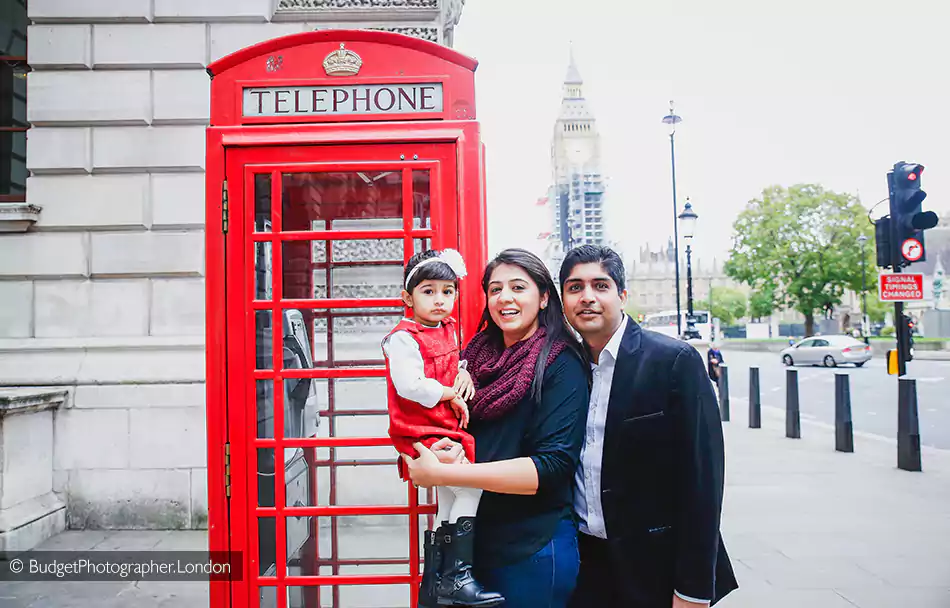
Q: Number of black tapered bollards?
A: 5